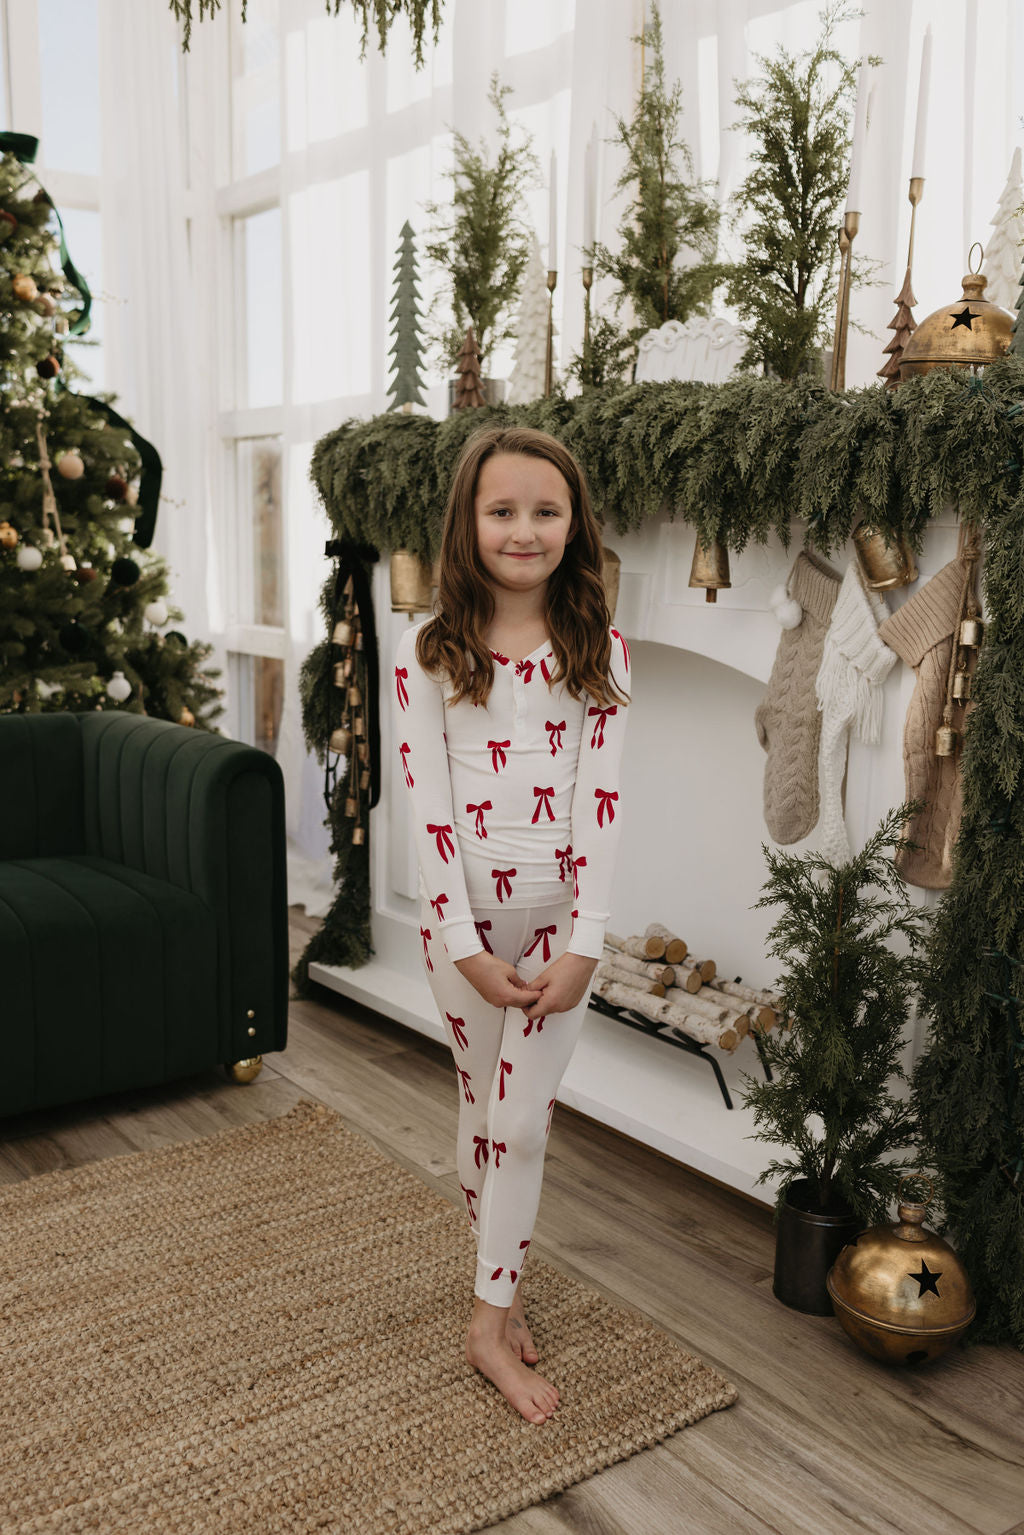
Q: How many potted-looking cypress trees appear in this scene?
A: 4